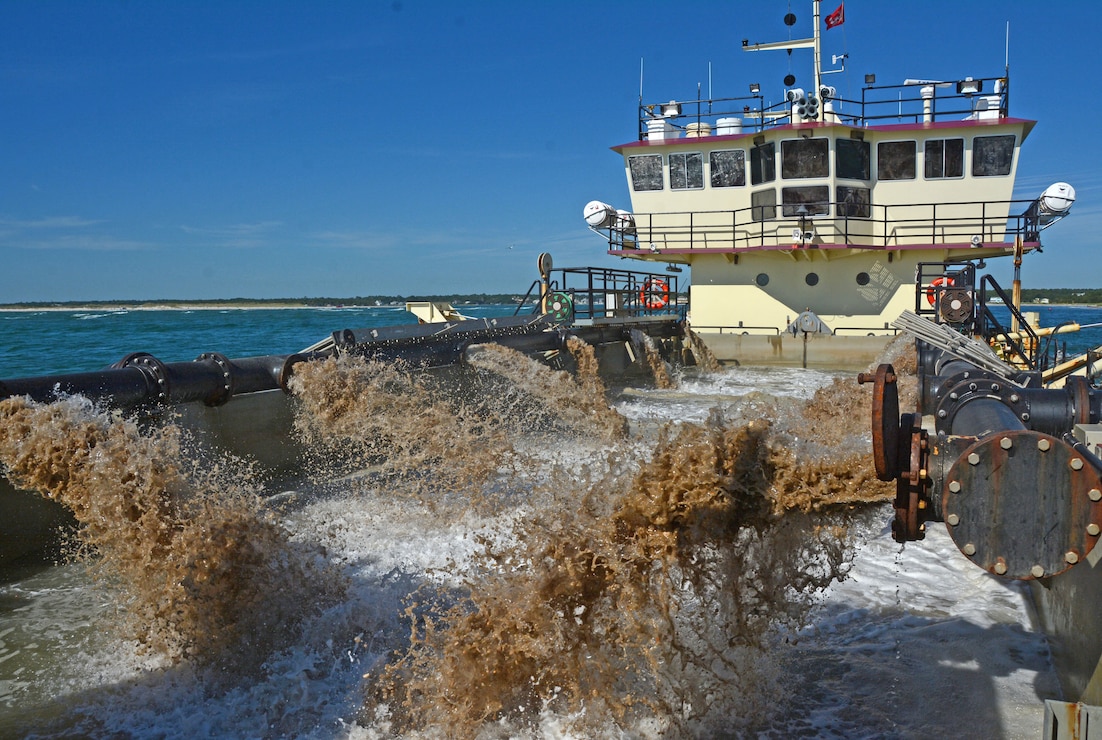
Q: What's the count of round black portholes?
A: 3